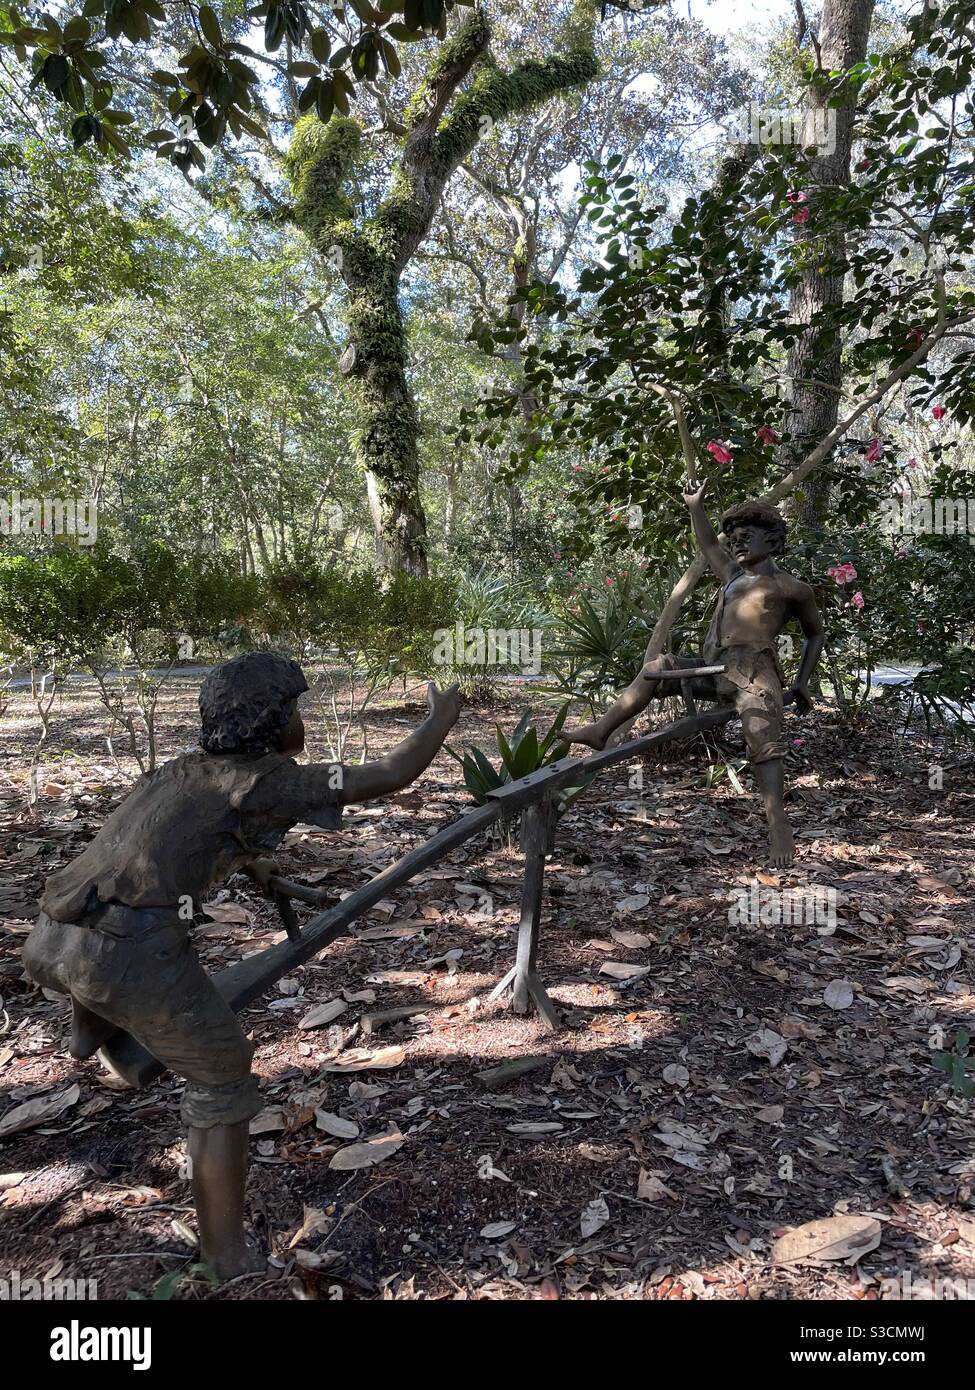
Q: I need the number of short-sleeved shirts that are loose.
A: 1